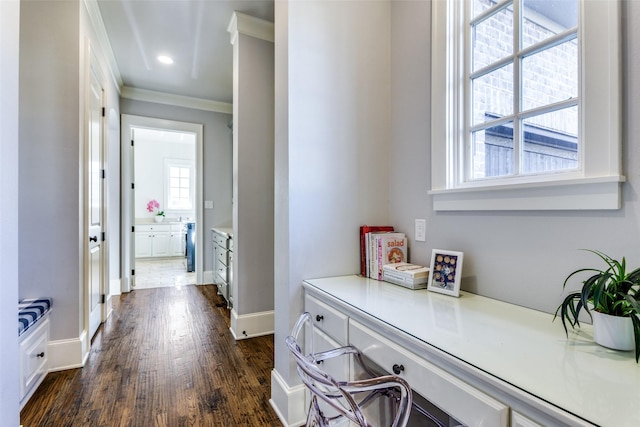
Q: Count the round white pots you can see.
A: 2